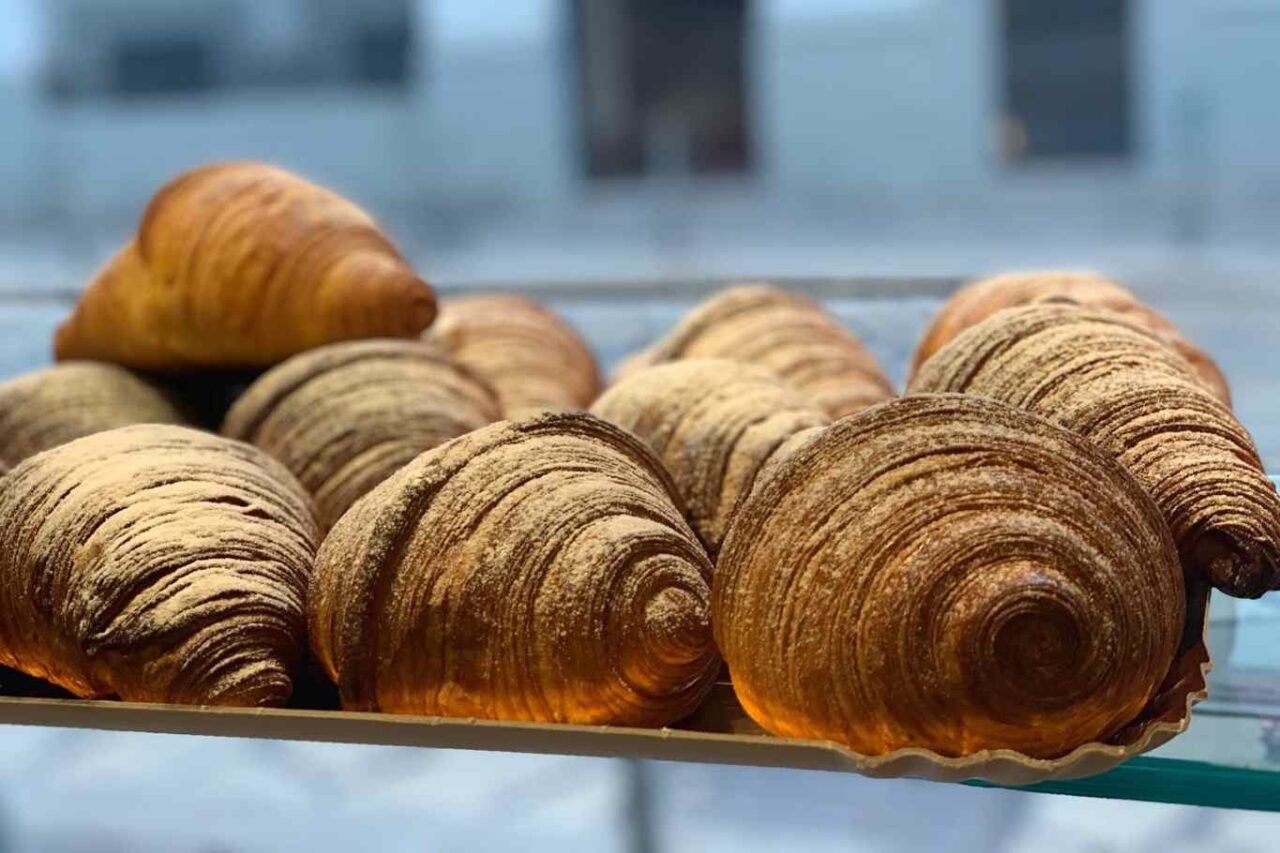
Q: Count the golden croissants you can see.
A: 1